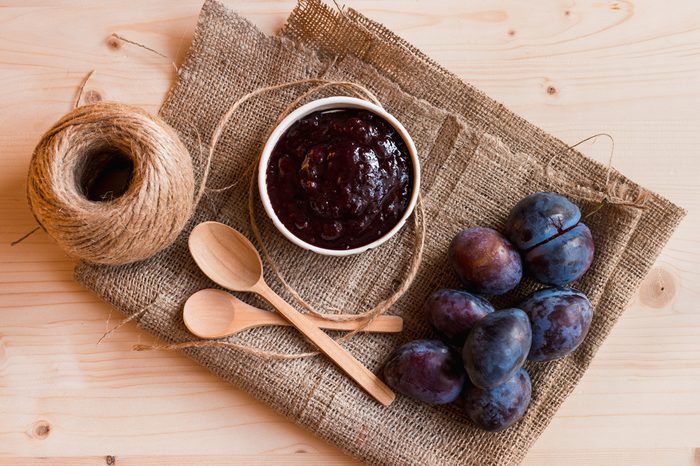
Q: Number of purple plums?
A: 7